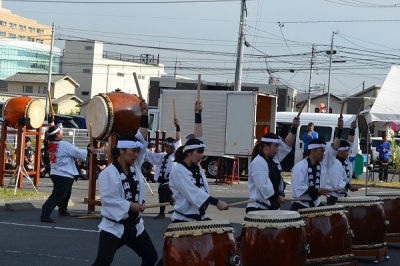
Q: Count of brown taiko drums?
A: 7